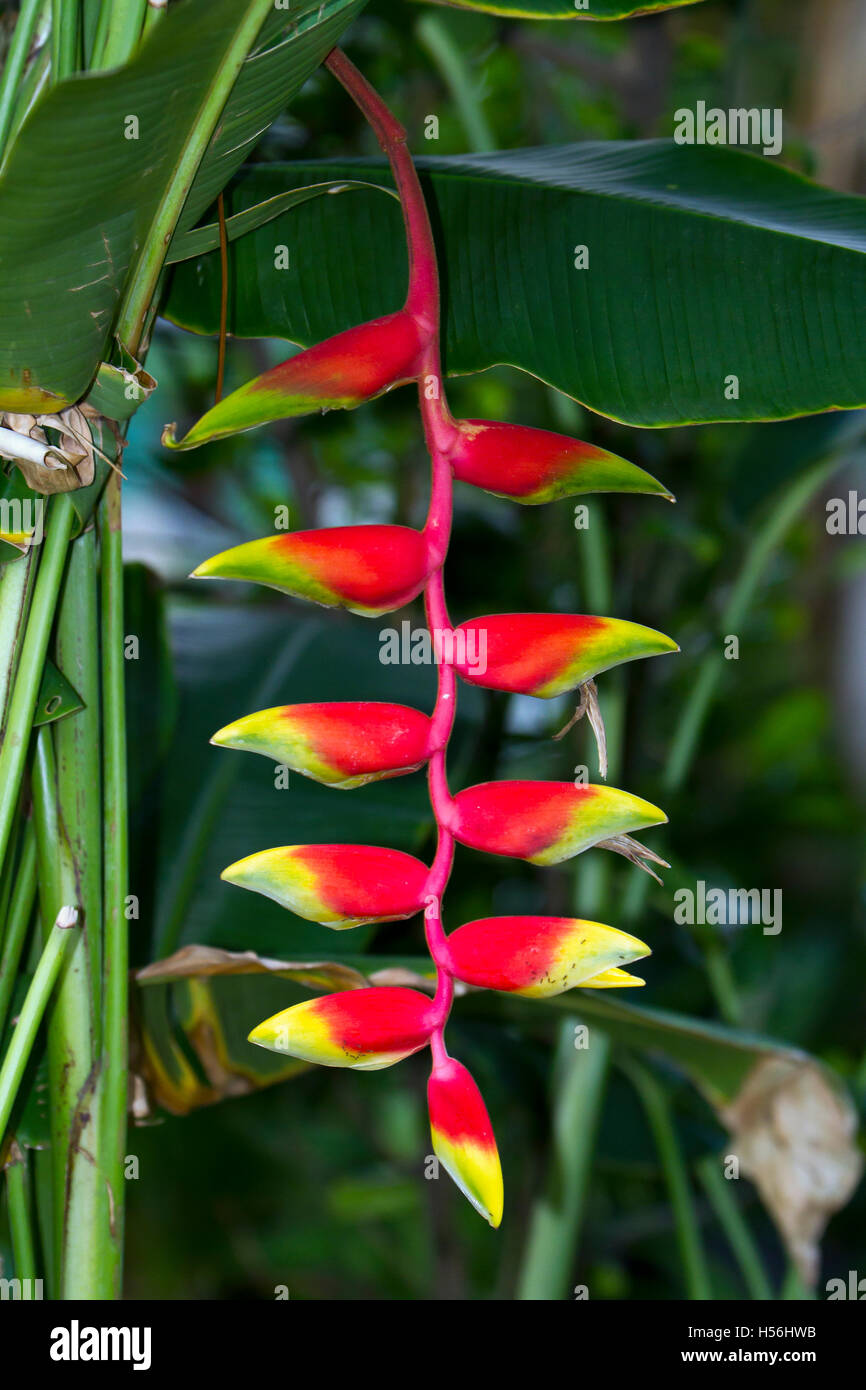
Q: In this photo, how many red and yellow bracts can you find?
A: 10